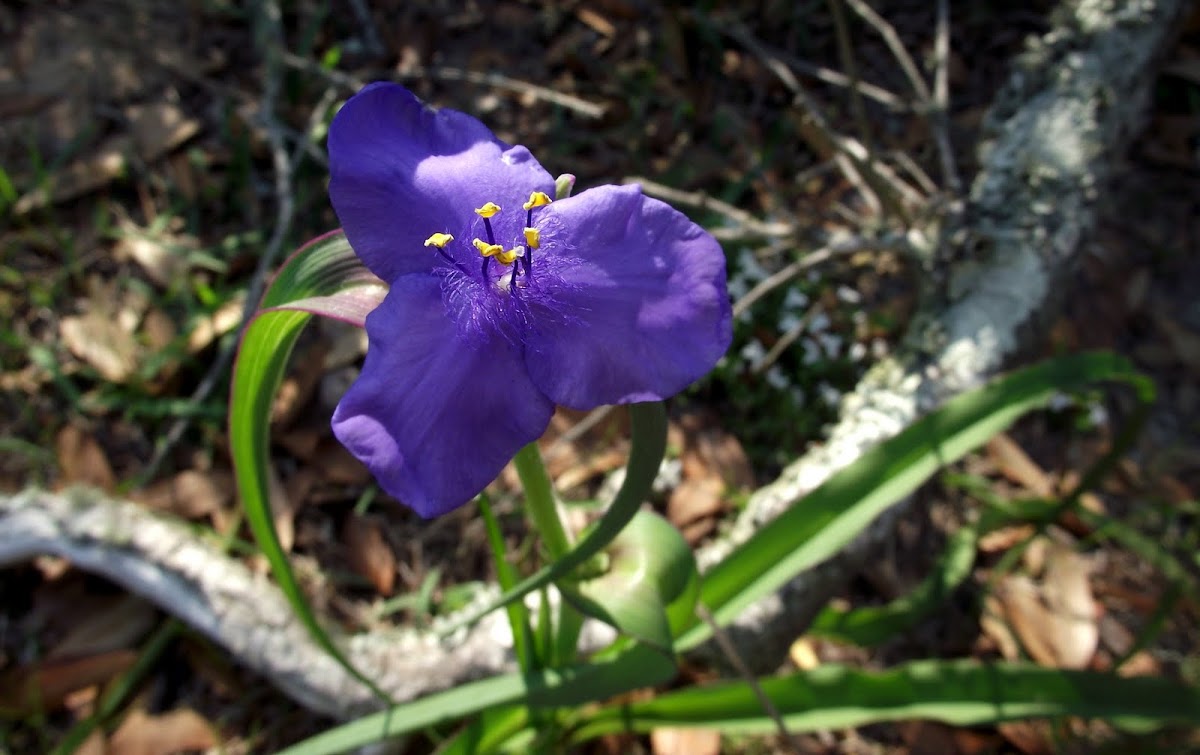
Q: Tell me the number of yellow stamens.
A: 6